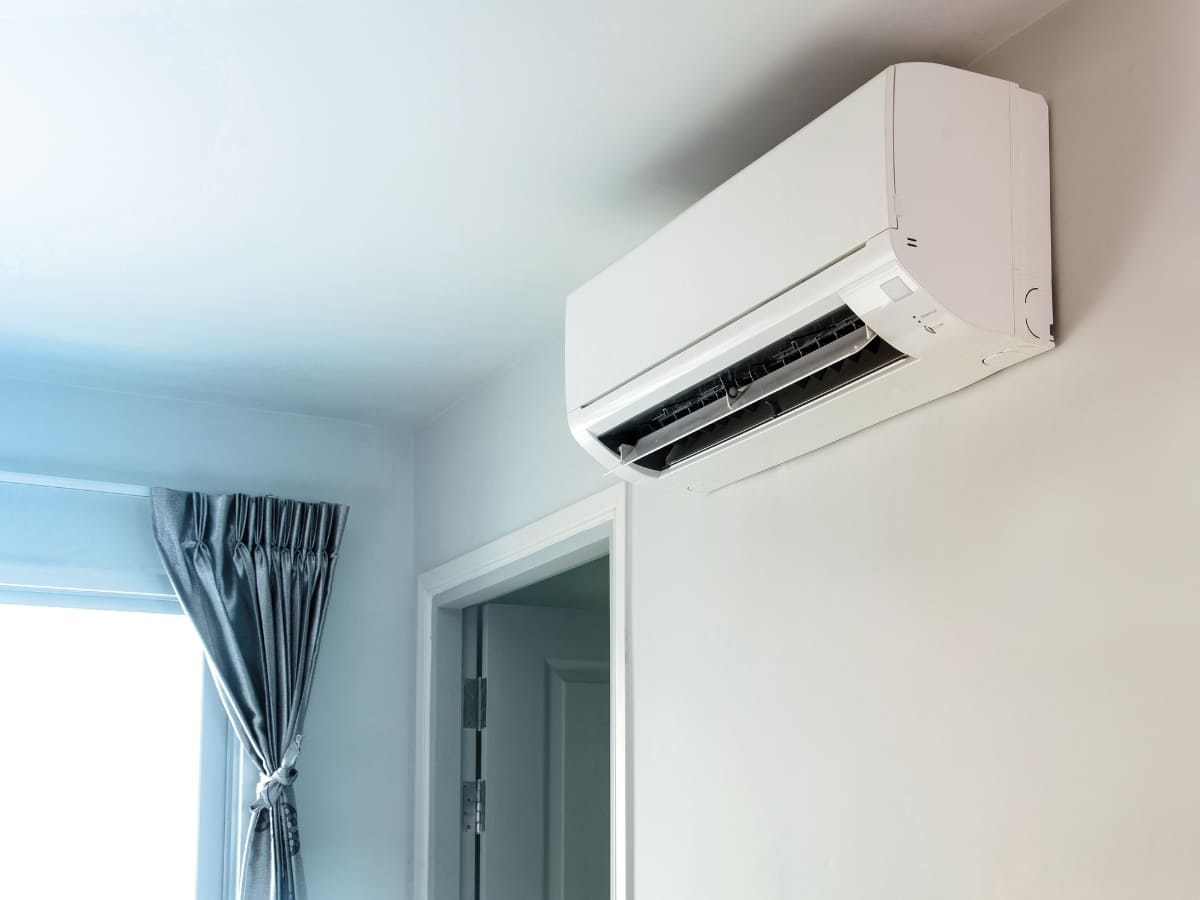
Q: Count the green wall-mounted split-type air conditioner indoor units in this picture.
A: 0